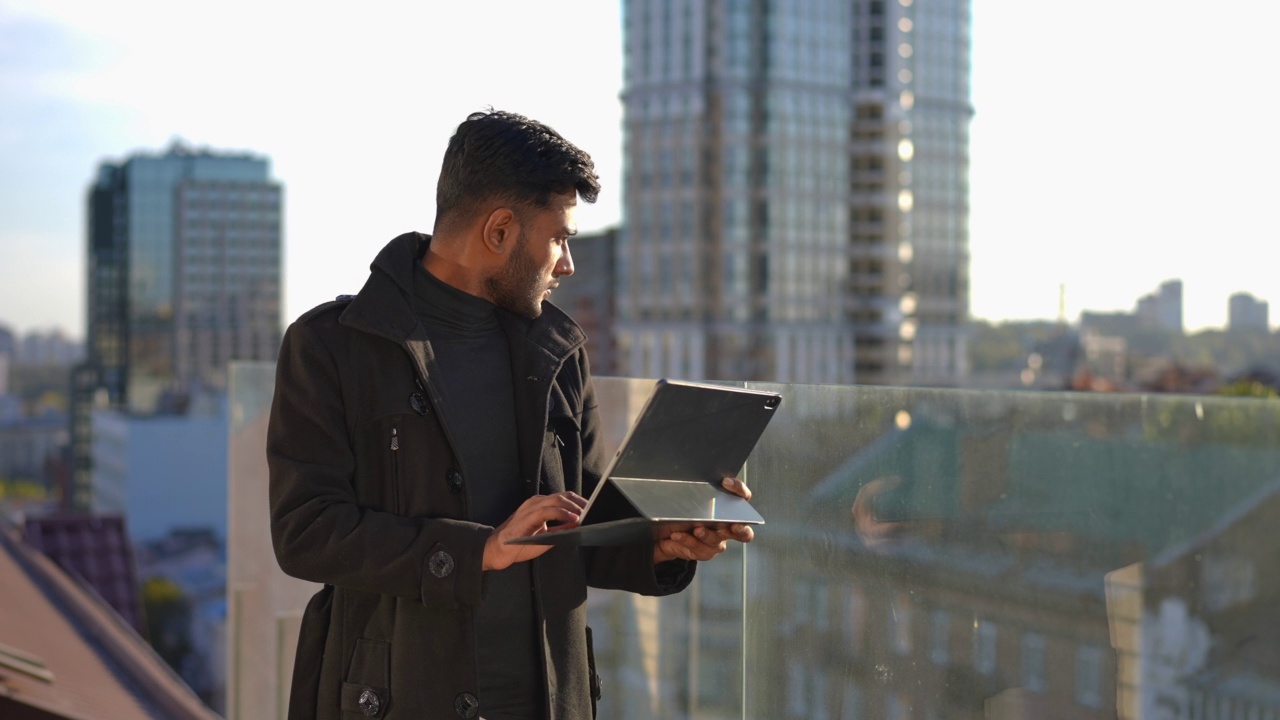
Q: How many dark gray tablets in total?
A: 1